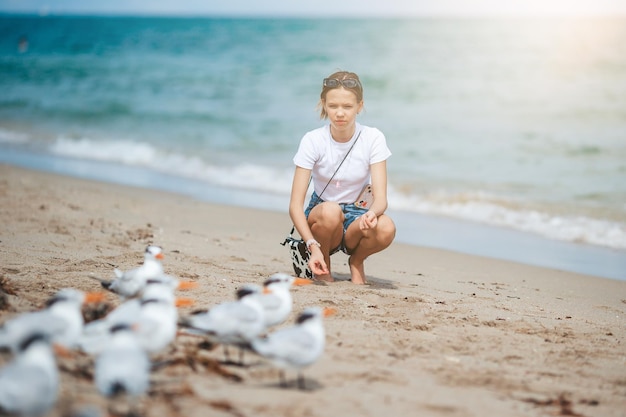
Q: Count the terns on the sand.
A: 9